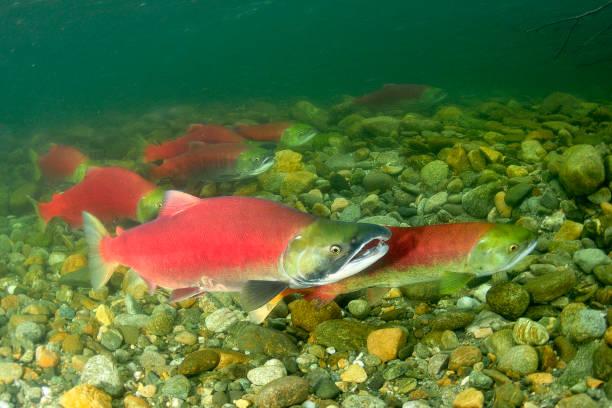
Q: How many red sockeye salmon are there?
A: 8